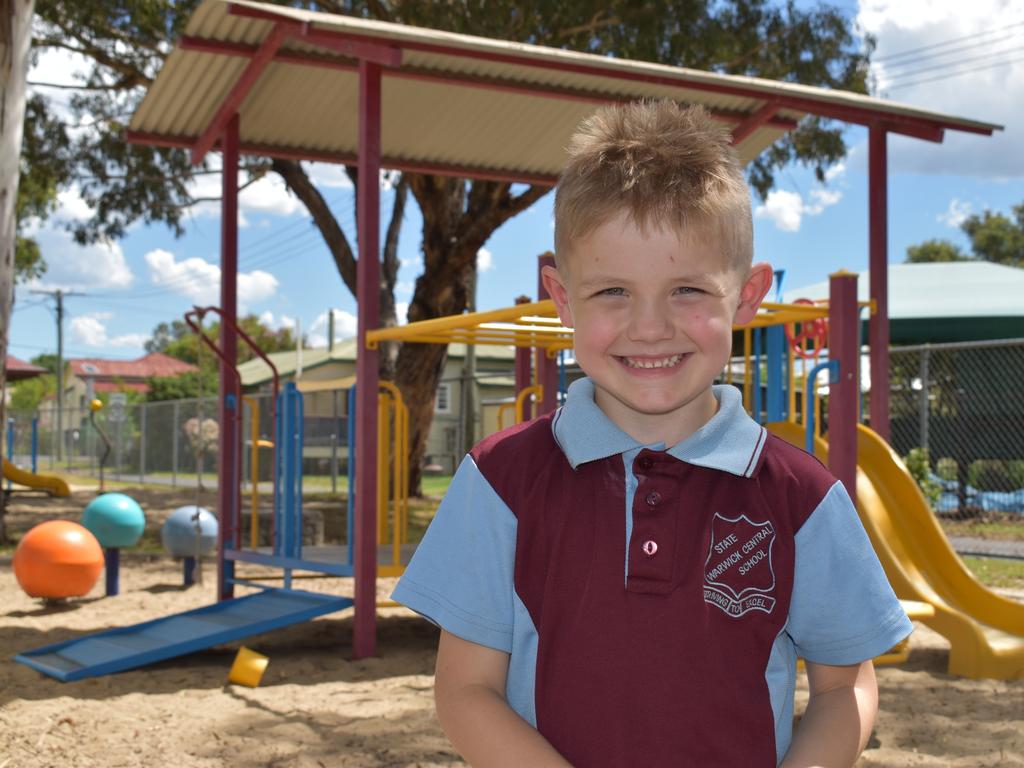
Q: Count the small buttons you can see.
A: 3